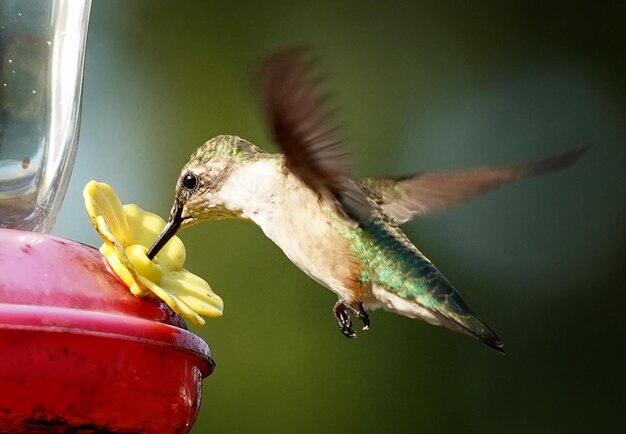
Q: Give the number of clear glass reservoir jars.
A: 1